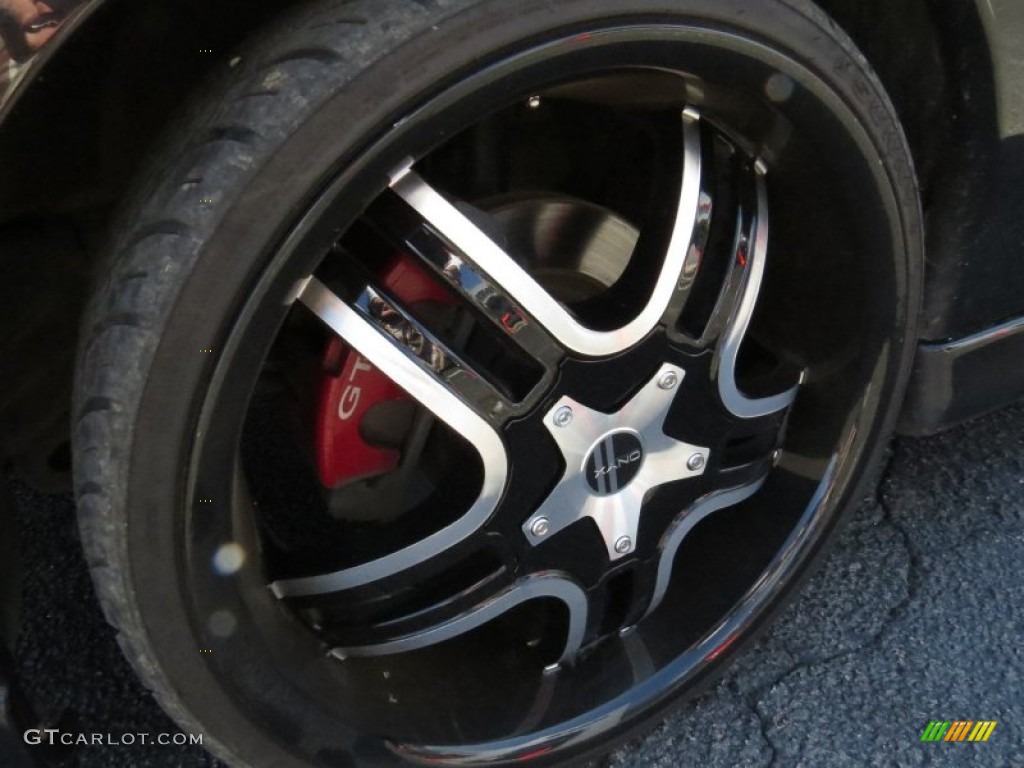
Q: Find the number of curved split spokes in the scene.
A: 5